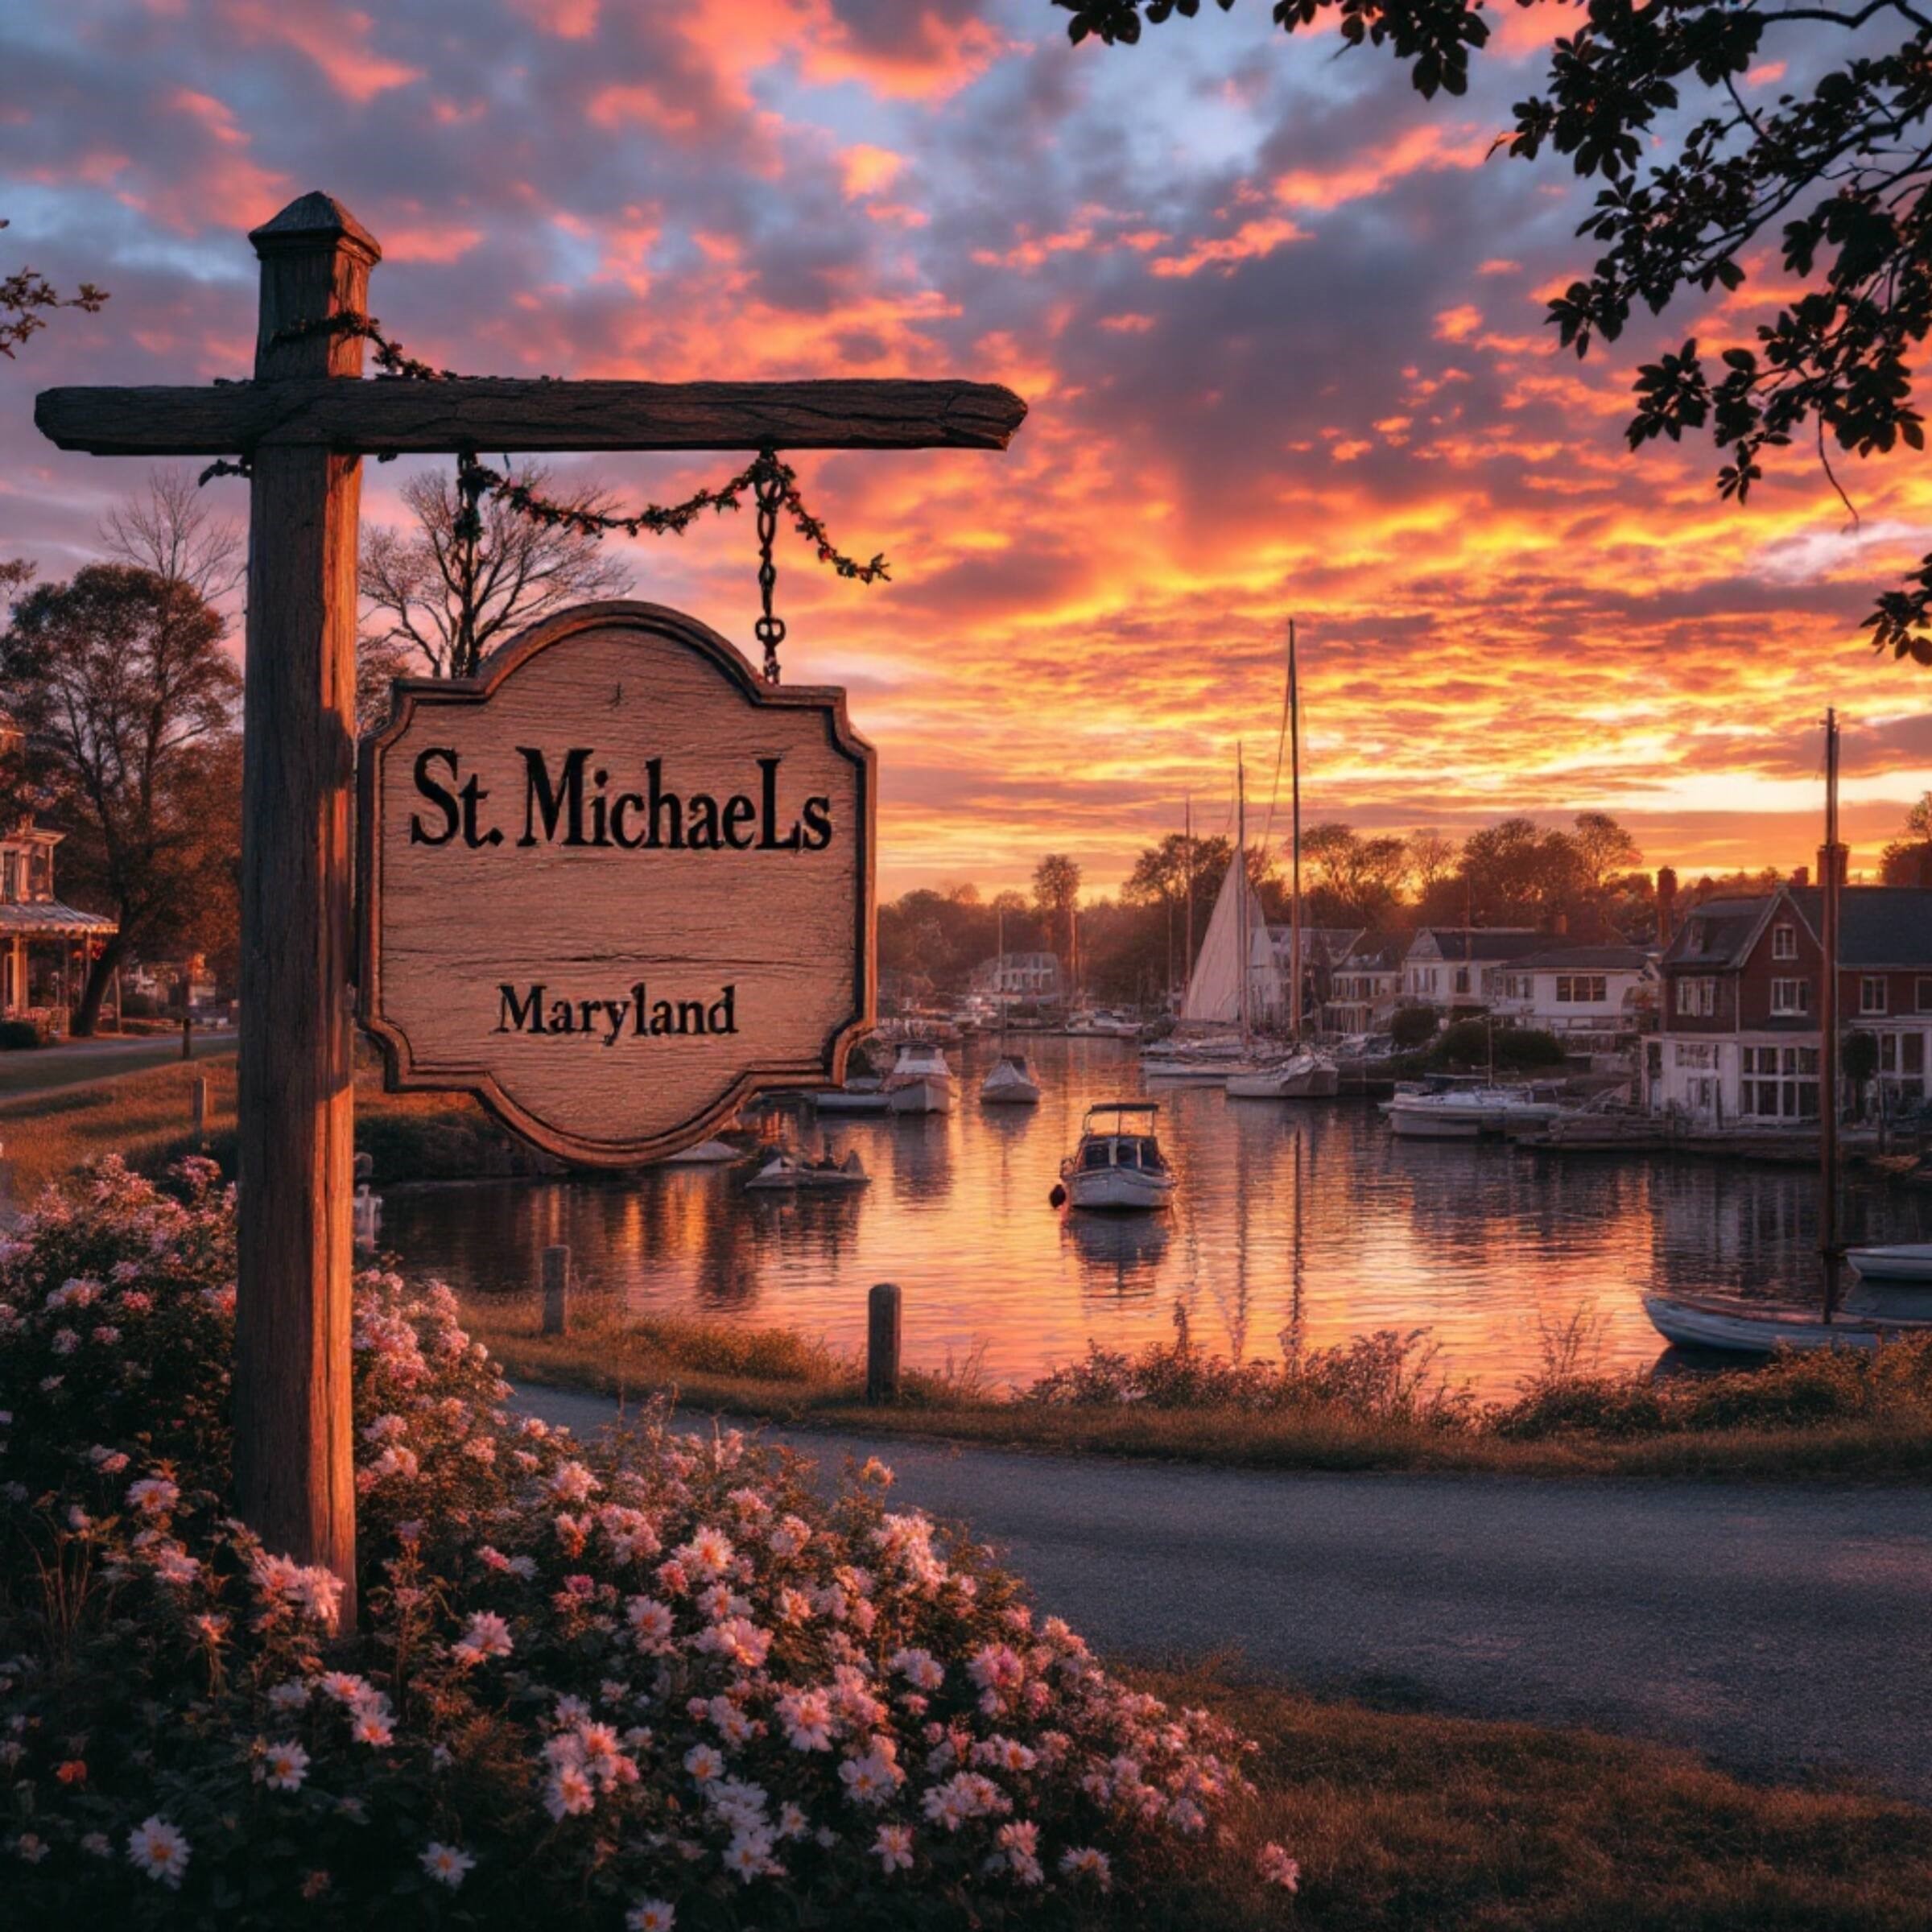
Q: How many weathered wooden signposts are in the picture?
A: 1